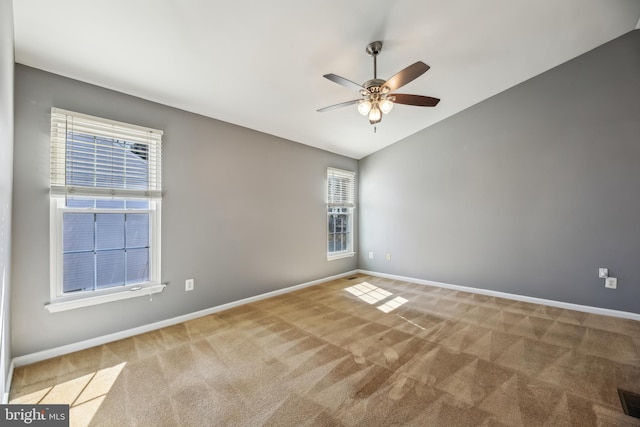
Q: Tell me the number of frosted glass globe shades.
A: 3